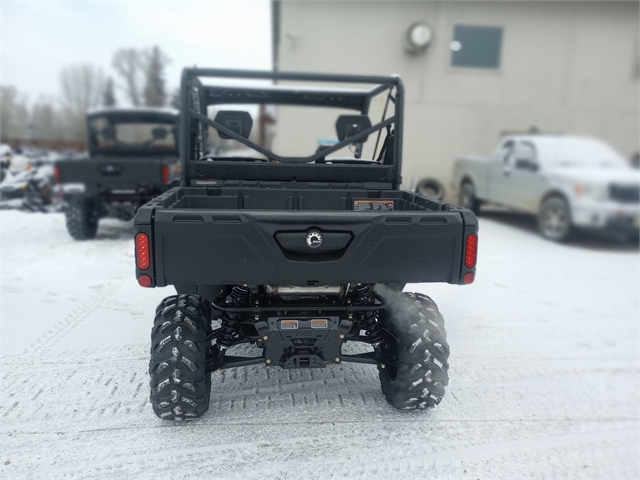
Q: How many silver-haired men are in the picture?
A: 0